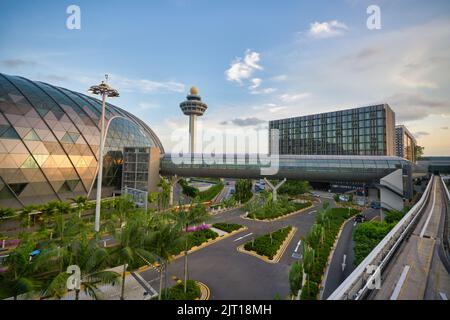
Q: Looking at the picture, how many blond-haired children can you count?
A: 0